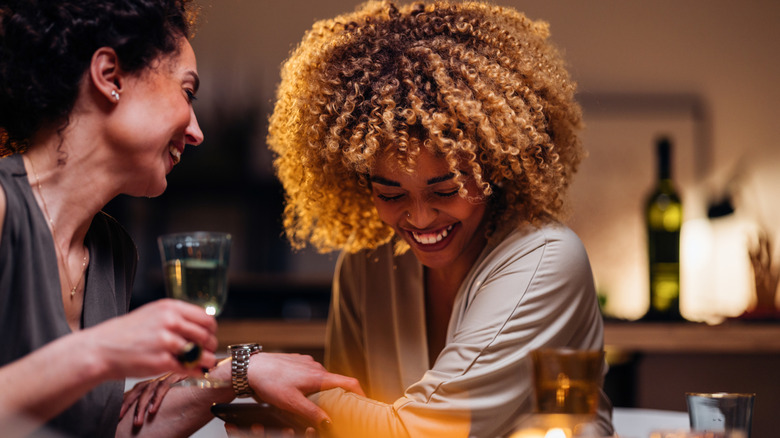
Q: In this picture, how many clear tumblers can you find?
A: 1